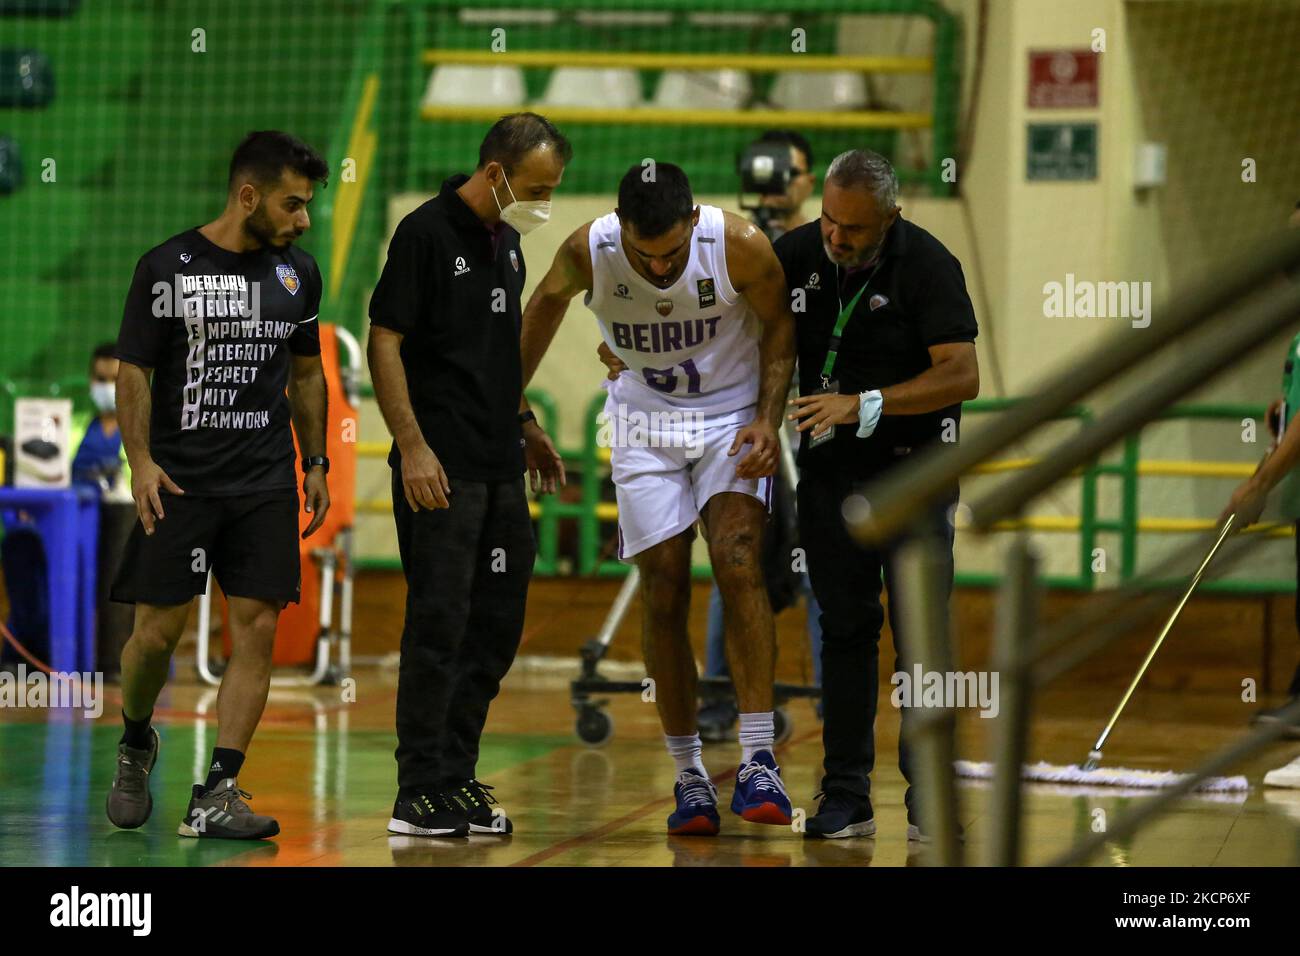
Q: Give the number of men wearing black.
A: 3